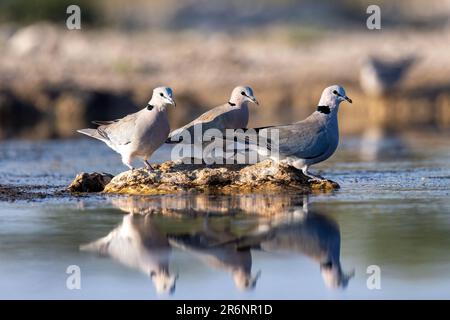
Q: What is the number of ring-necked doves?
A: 3